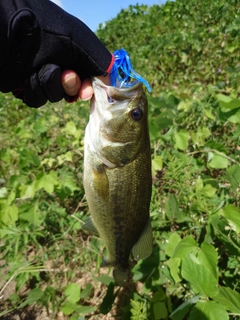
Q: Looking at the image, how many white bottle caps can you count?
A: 0